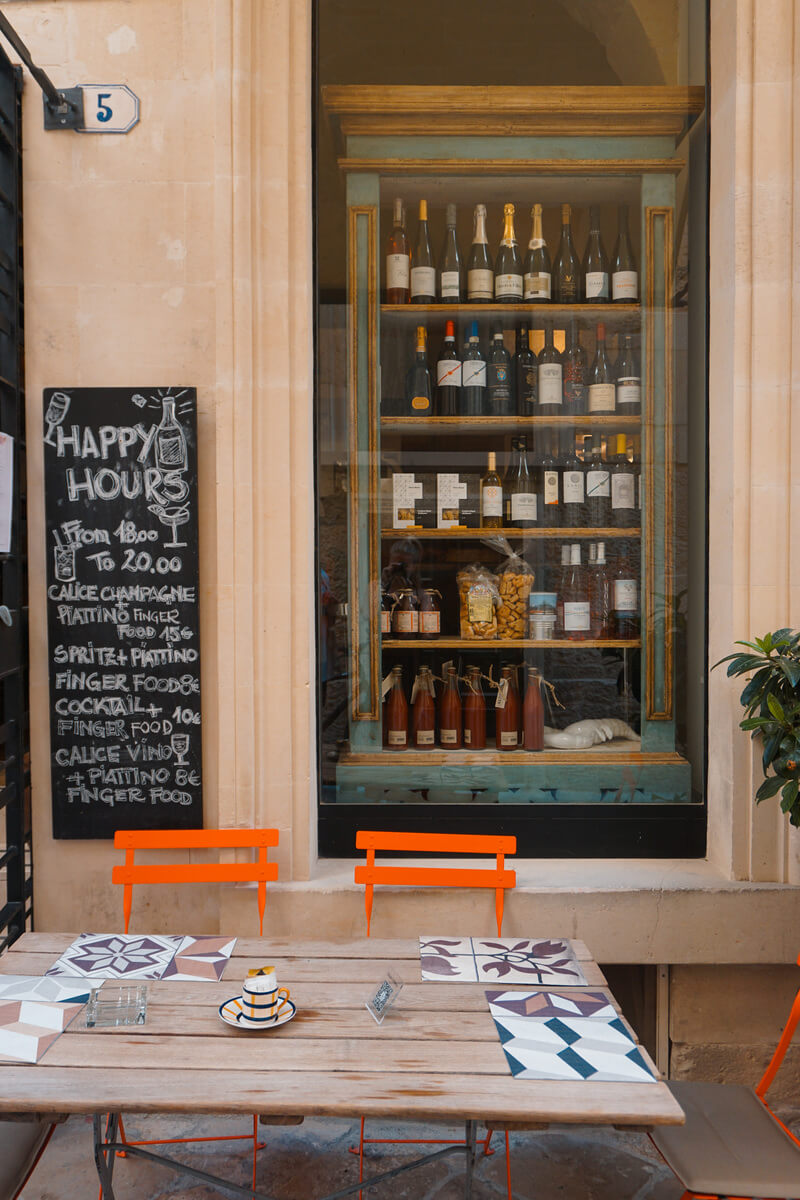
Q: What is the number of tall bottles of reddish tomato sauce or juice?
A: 6